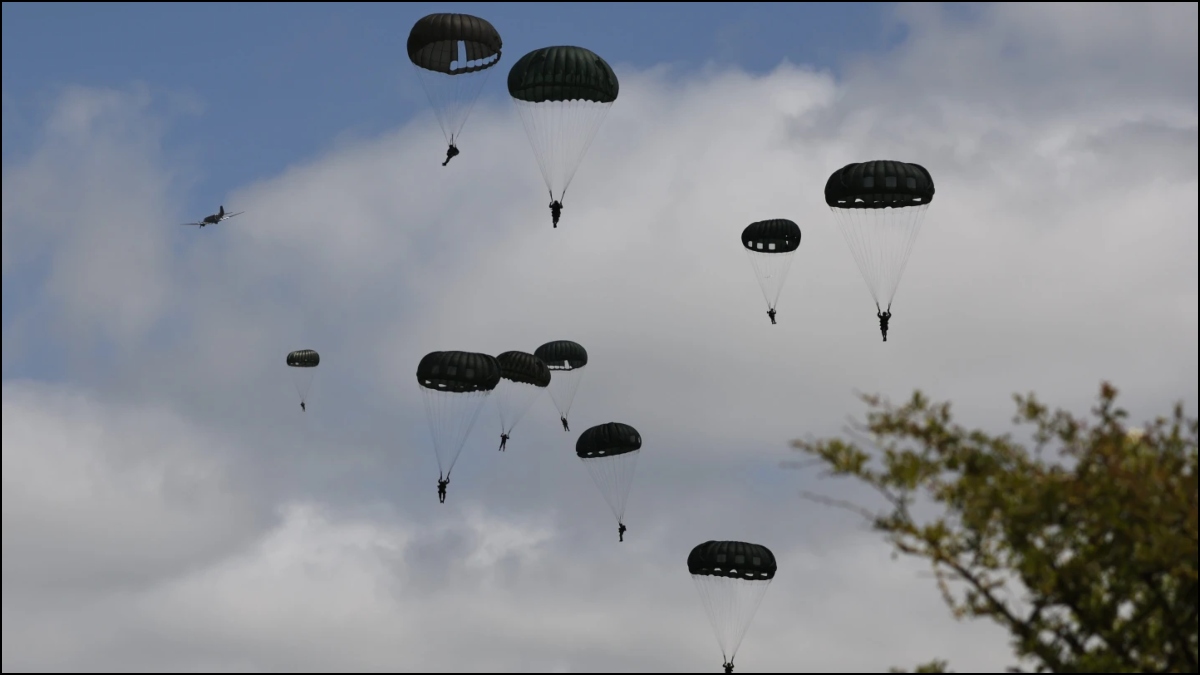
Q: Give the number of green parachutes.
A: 10